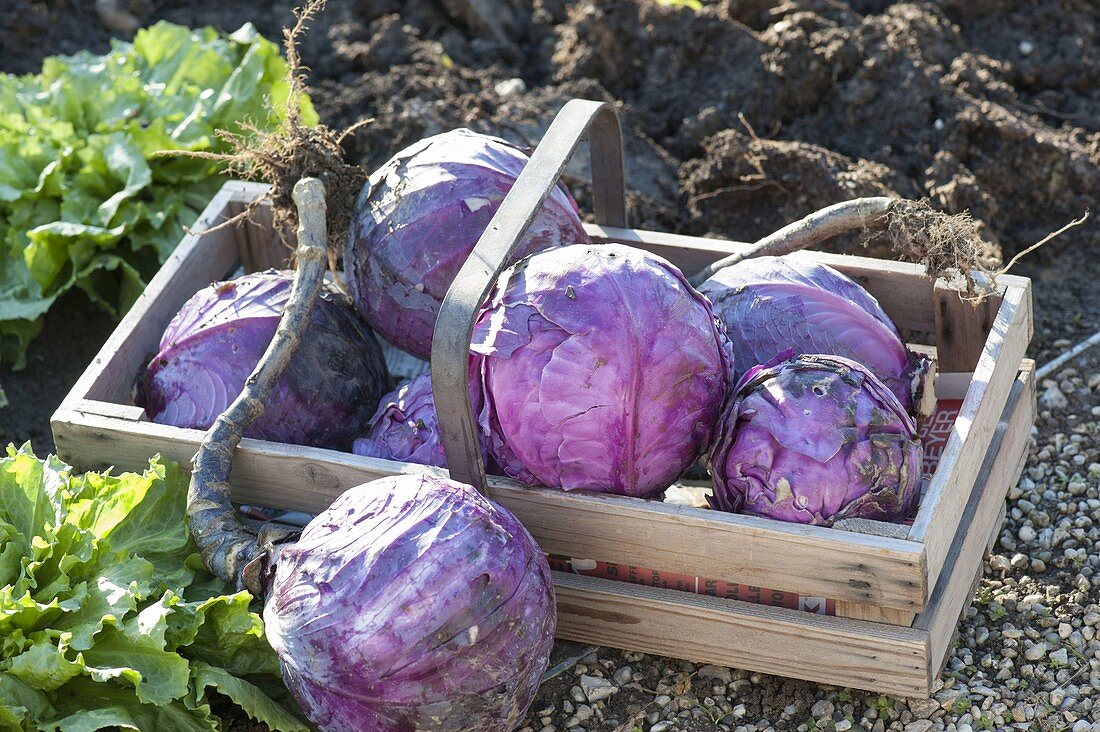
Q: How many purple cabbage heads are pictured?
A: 7